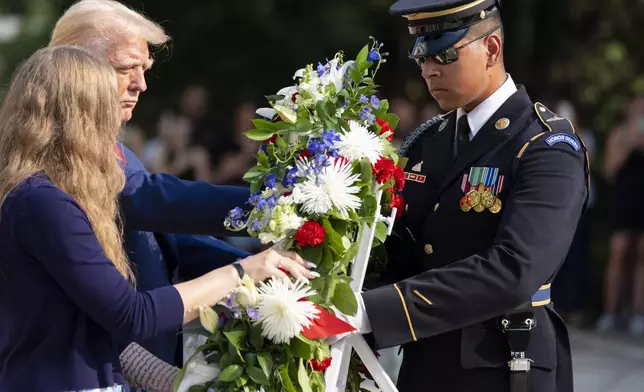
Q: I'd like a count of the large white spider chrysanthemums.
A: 3